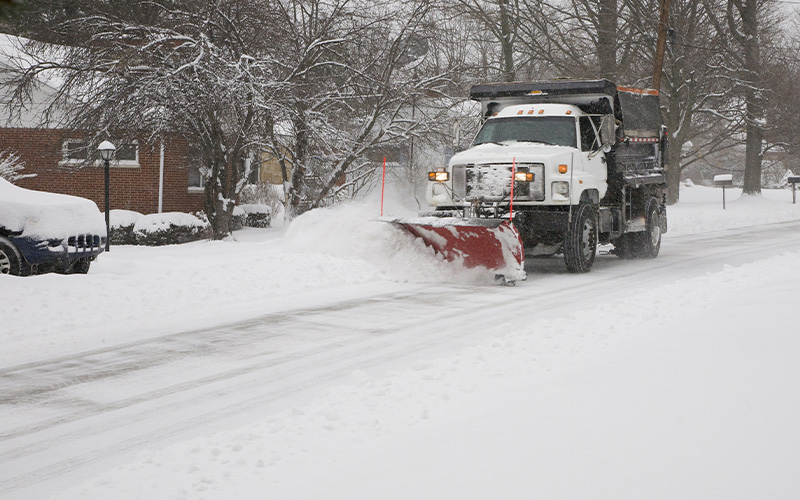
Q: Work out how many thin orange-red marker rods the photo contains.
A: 2